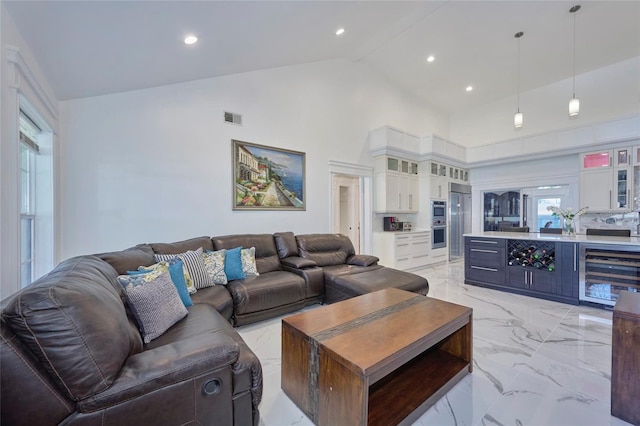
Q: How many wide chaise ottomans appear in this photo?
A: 1